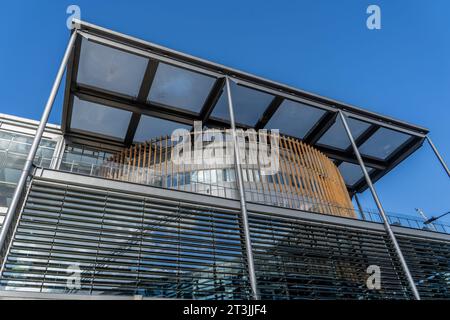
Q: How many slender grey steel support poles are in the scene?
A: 4